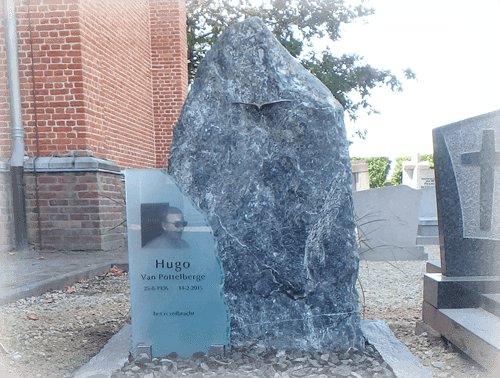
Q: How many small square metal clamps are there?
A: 2